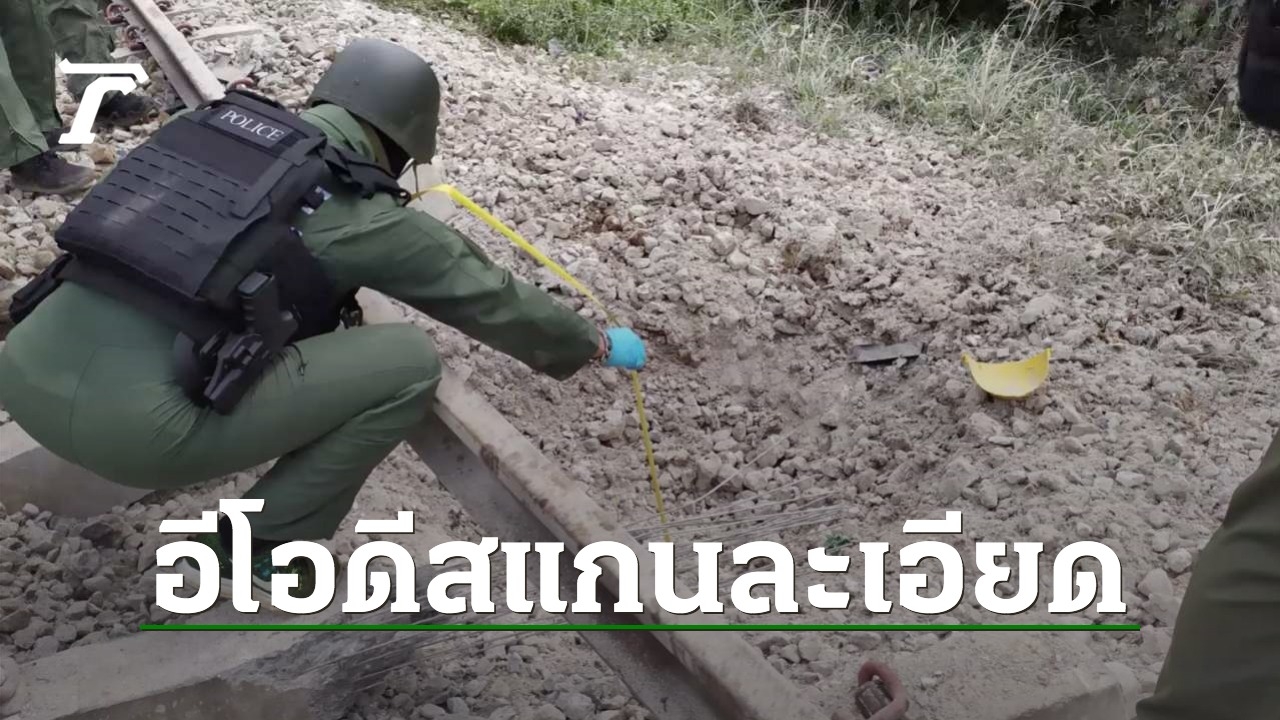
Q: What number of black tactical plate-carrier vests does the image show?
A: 1